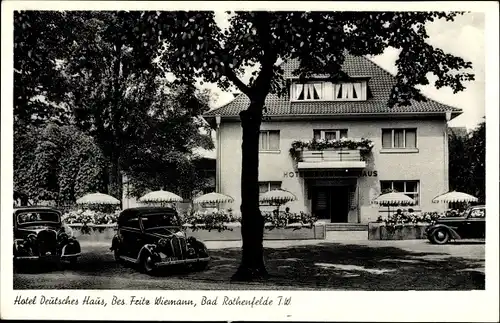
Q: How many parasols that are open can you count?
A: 6